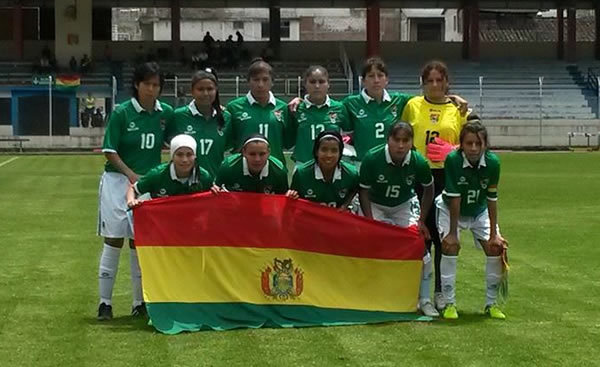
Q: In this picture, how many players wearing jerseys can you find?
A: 11